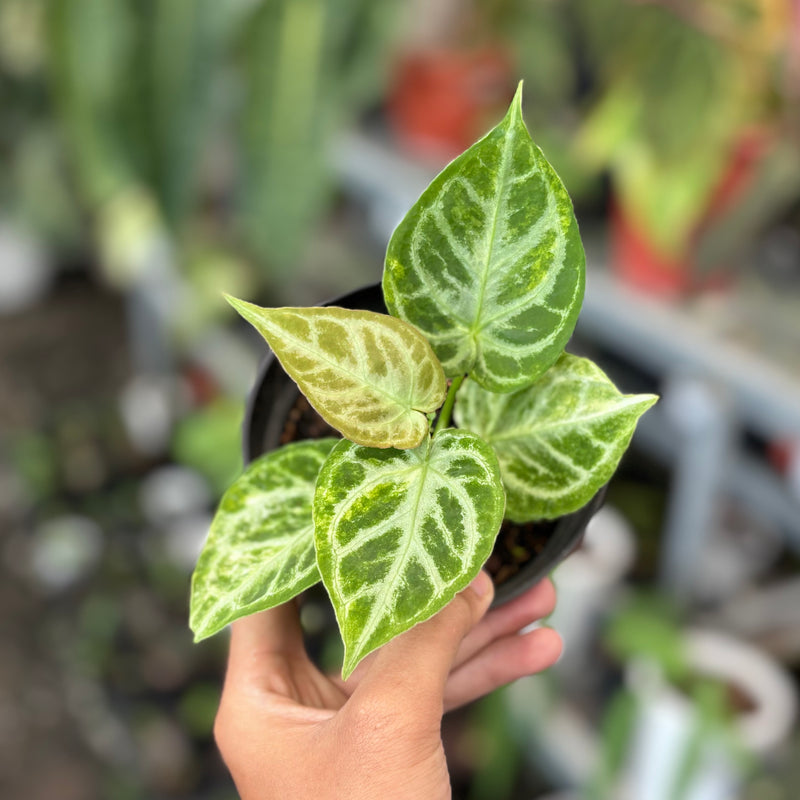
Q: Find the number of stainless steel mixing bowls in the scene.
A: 0